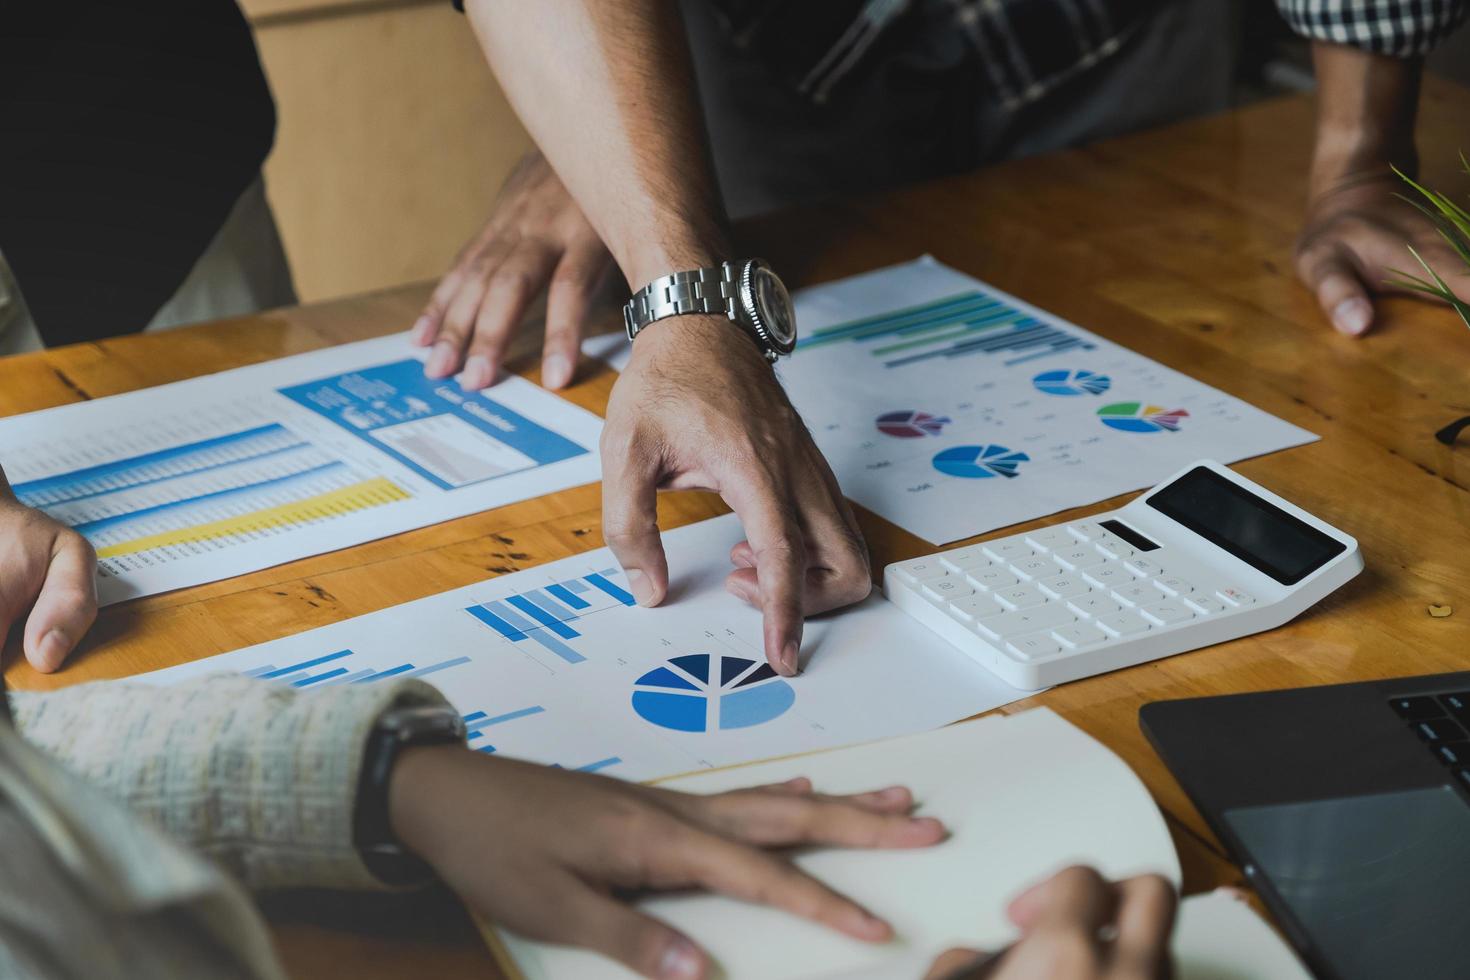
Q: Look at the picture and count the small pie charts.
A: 4